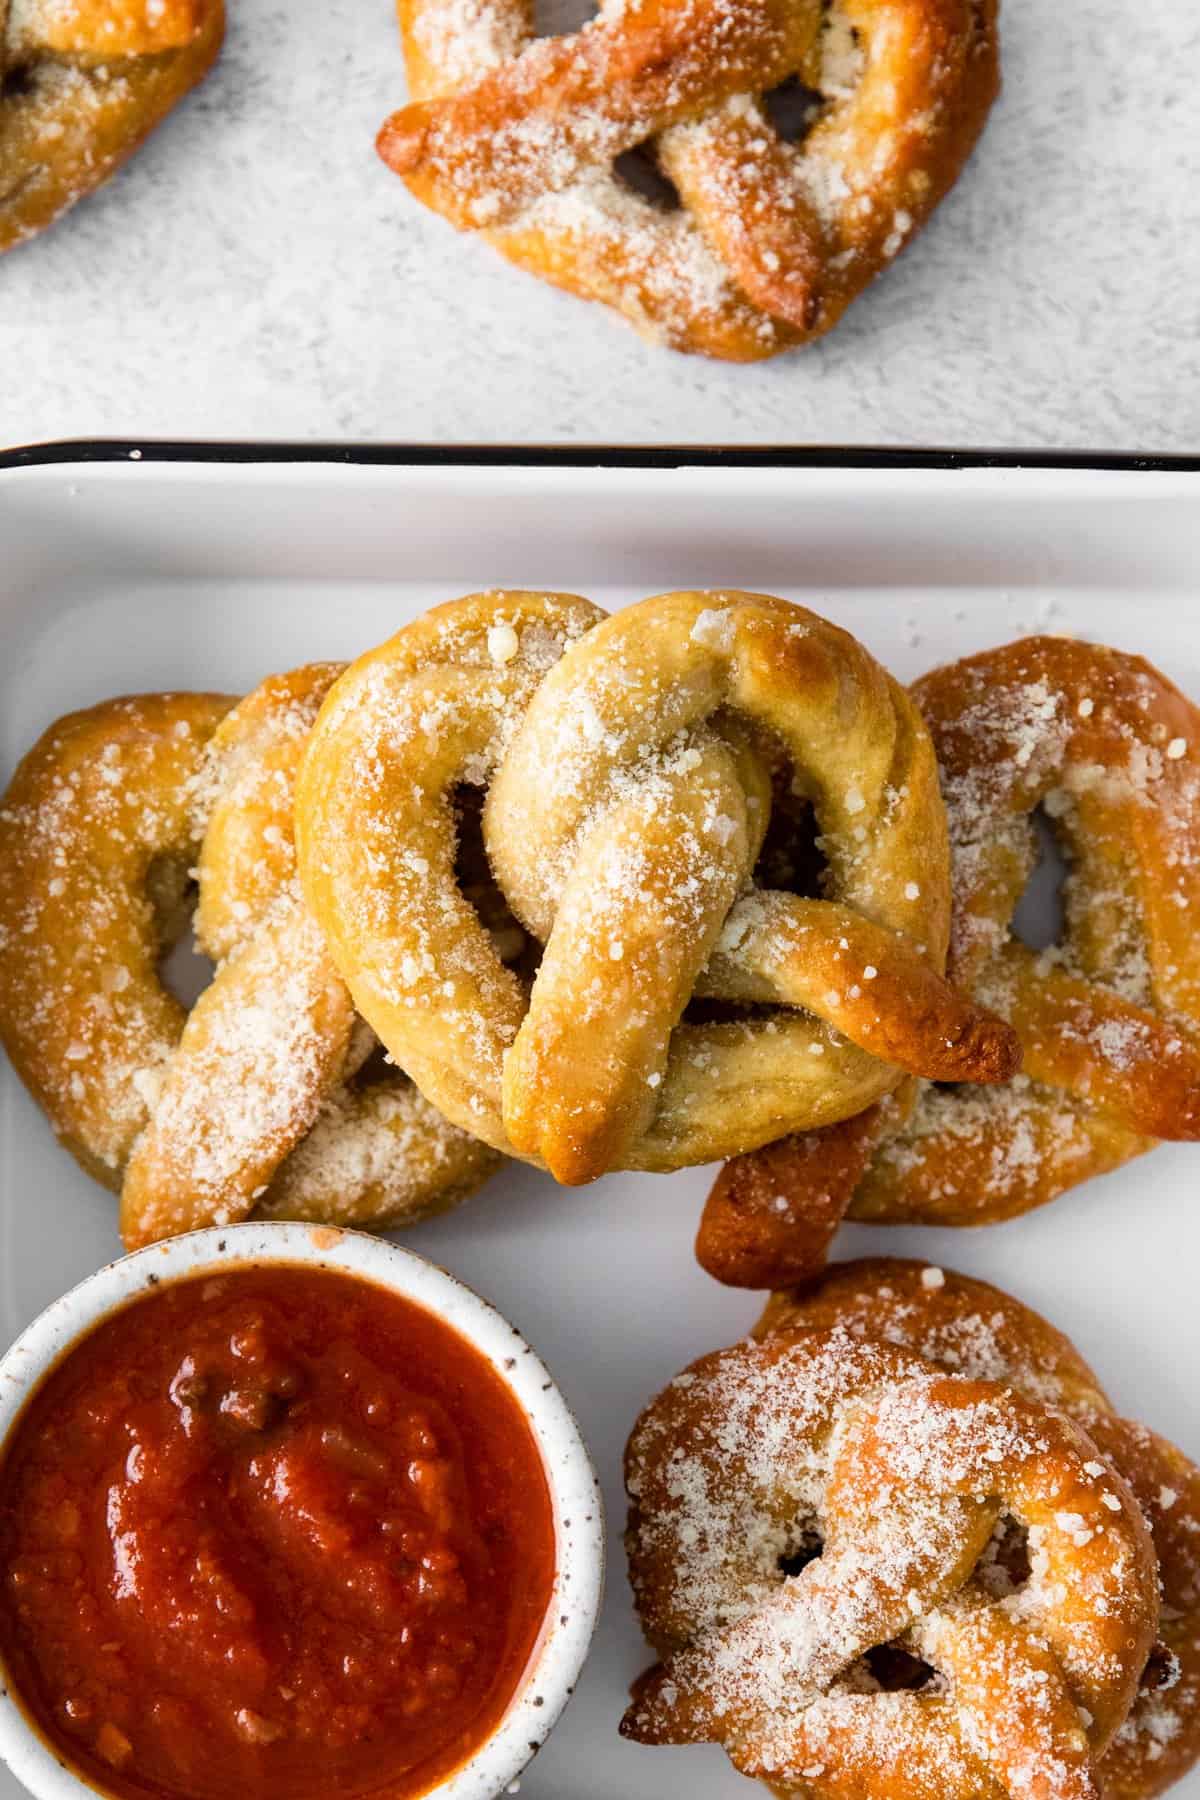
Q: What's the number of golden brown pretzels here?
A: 7